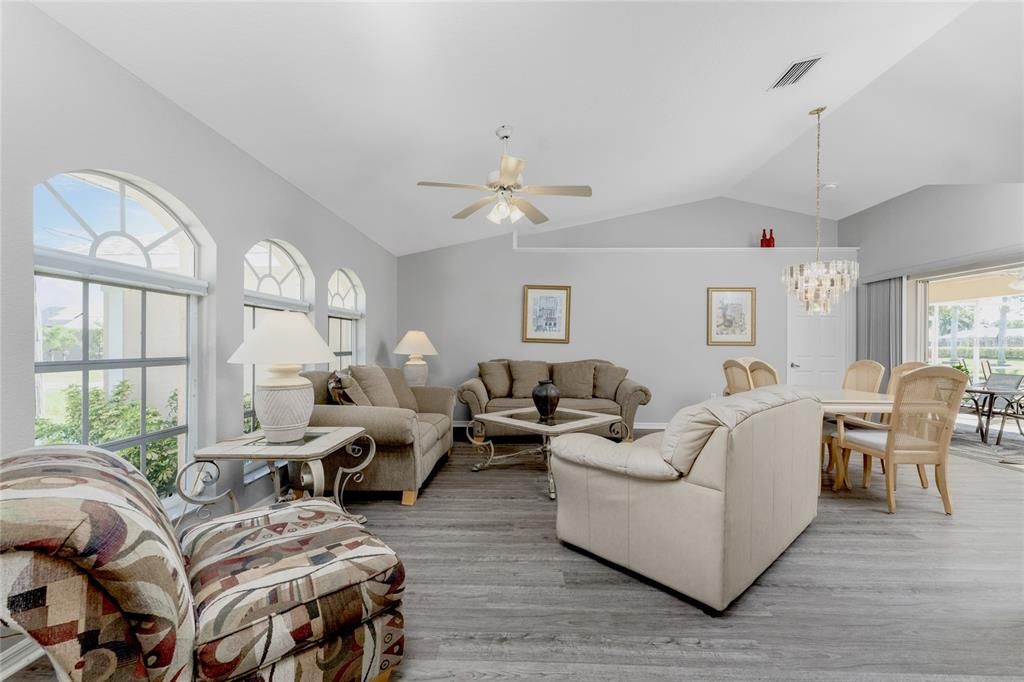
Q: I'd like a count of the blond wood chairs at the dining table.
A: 5